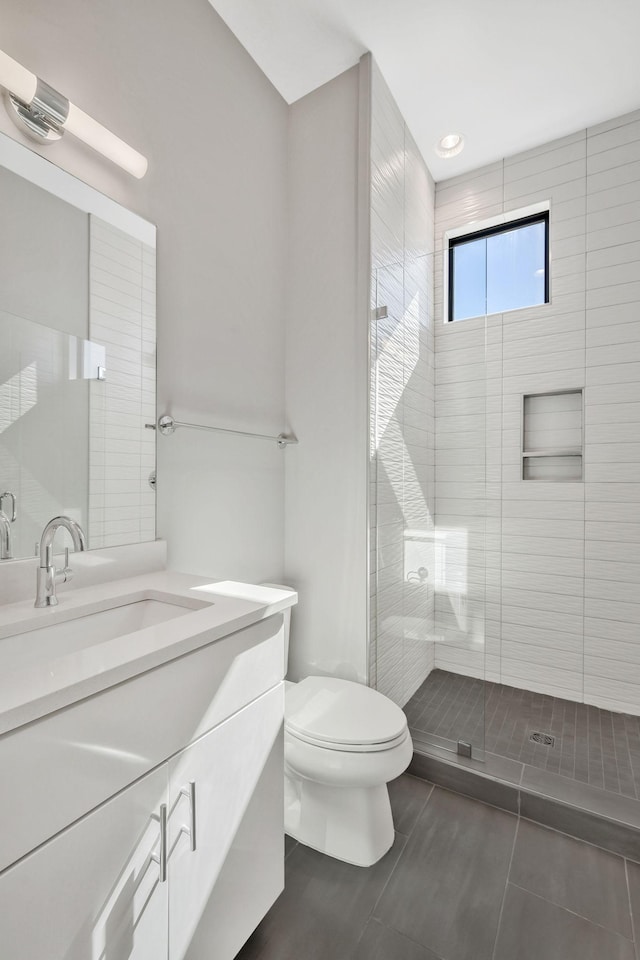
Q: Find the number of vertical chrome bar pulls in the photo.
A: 2